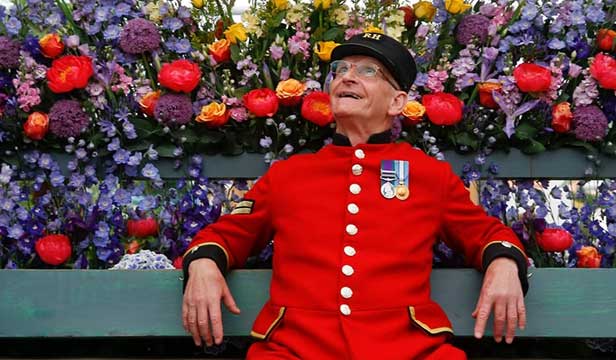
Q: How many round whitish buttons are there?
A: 9